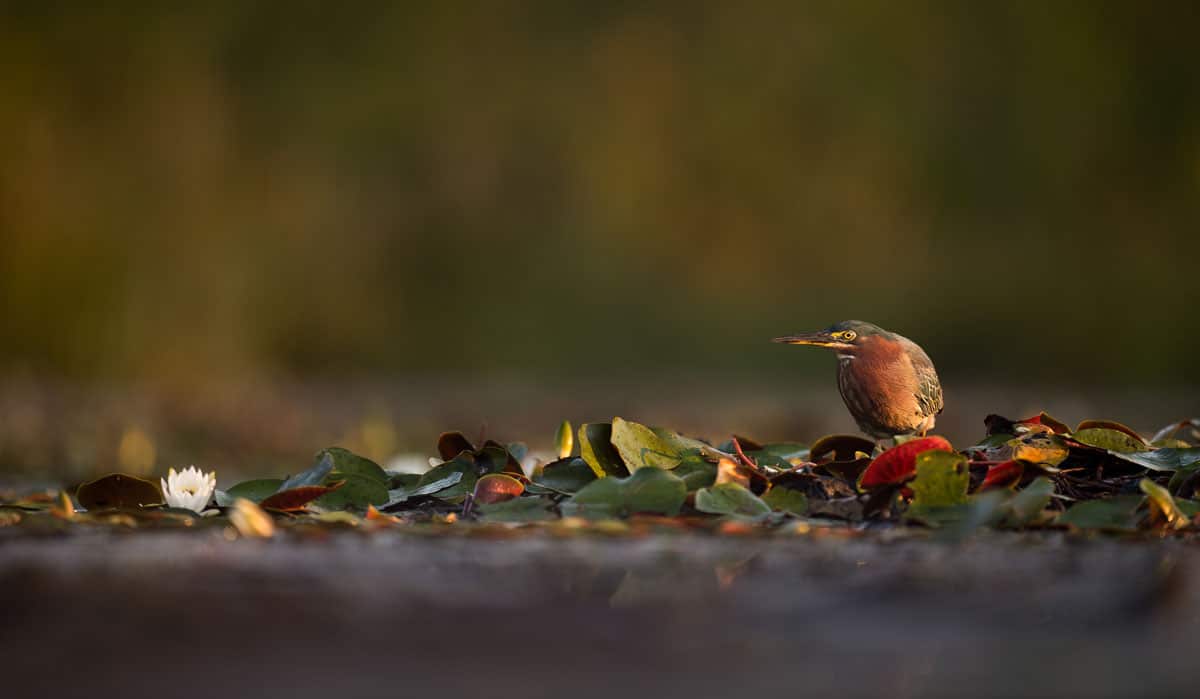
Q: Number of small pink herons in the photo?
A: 0